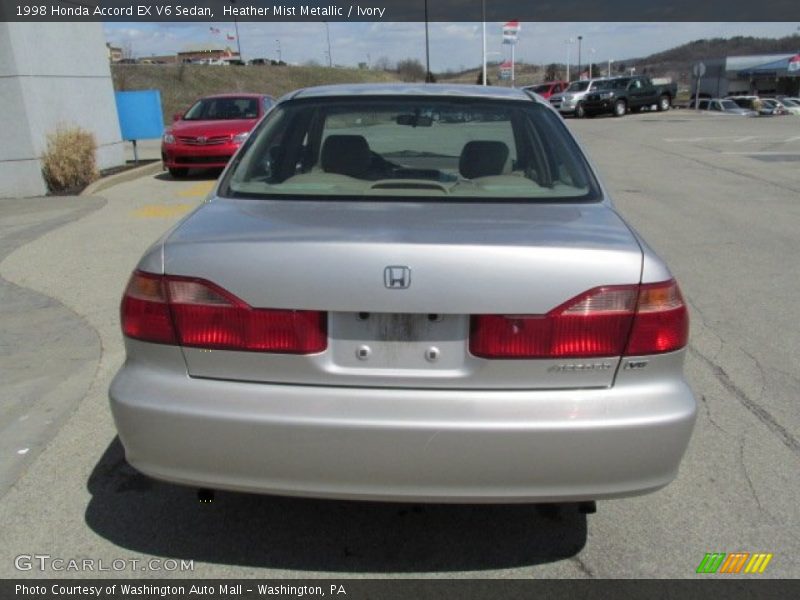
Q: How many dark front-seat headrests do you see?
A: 2